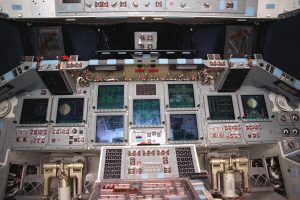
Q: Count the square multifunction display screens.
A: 9